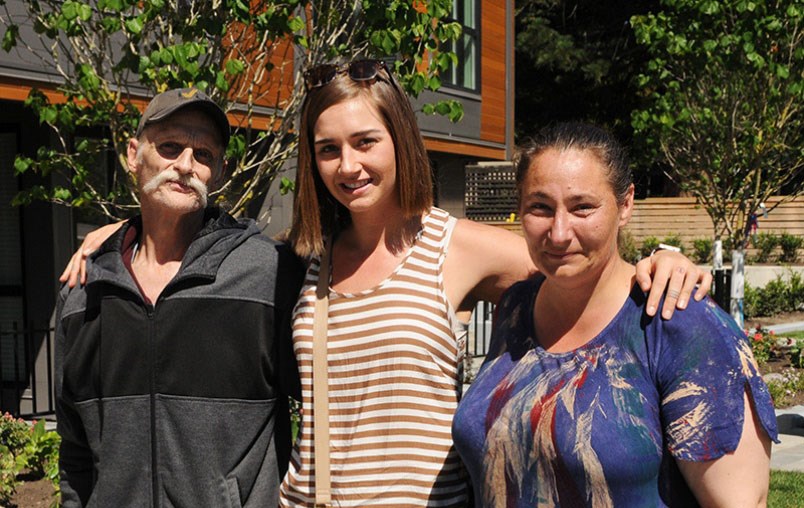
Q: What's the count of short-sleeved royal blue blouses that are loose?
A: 1